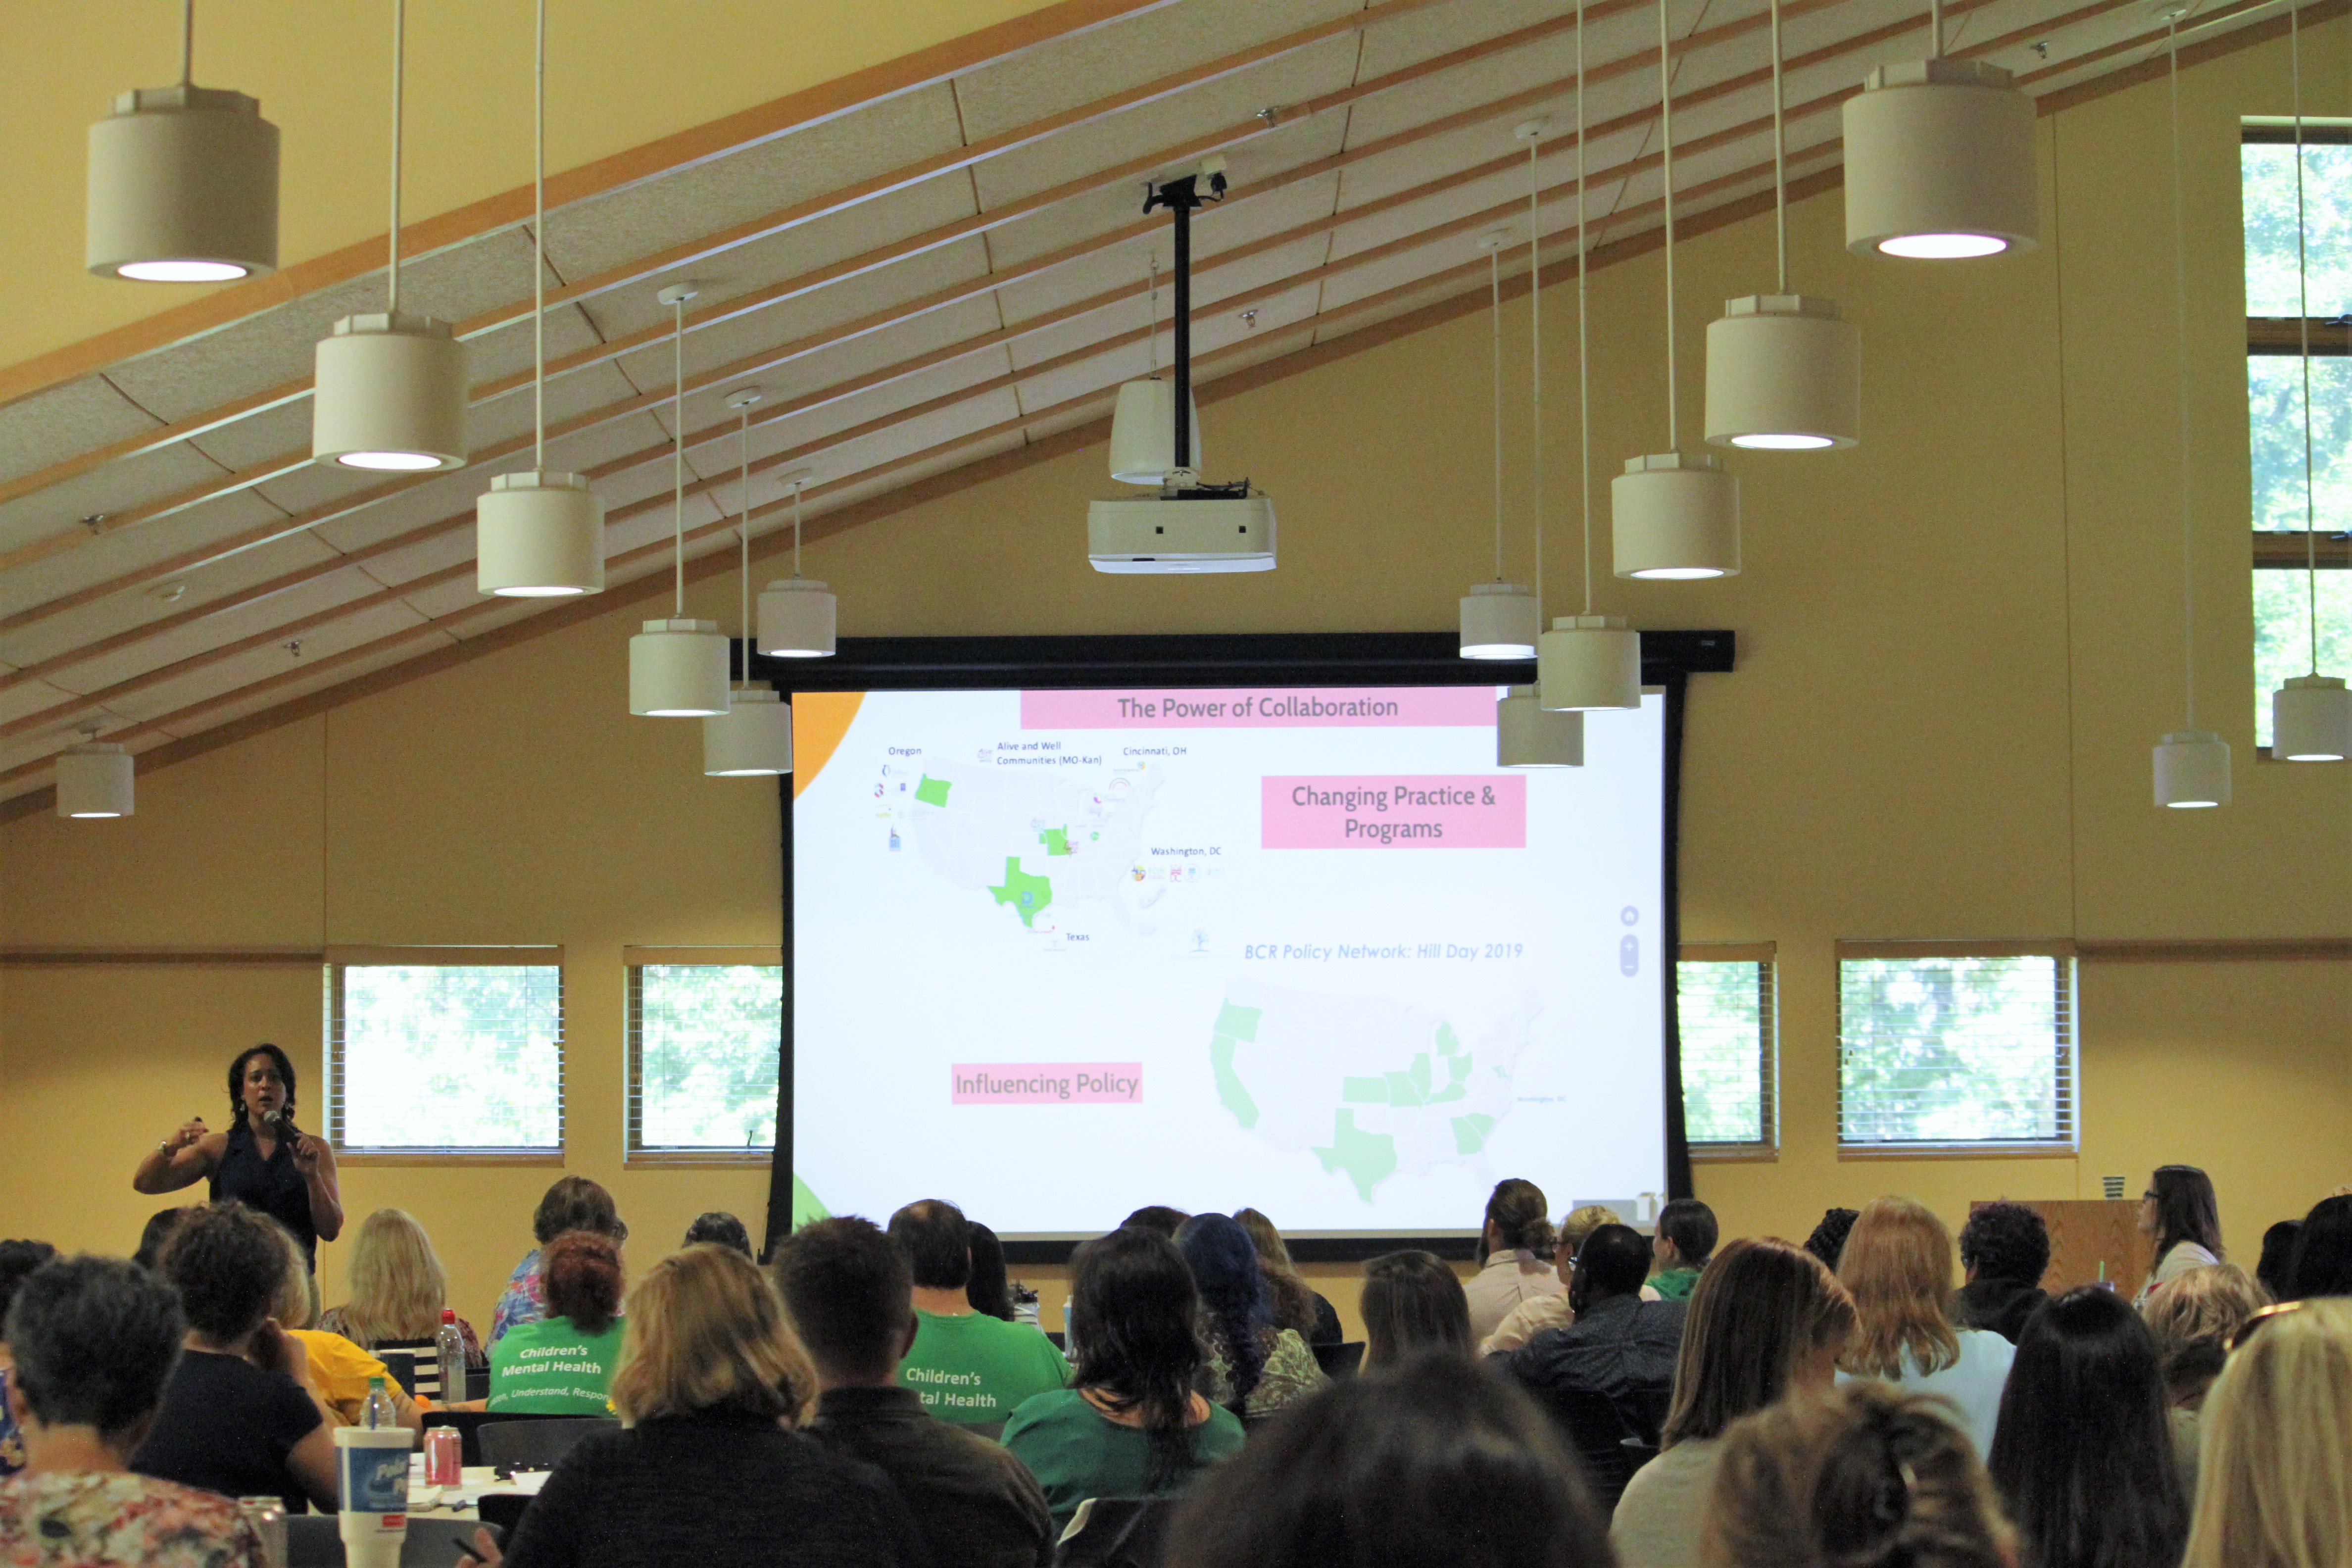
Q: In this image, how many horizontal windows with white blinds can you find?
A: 4